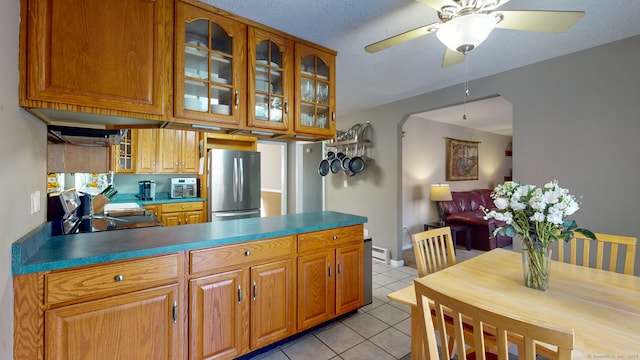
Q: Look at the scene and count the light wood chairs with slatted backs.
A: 3